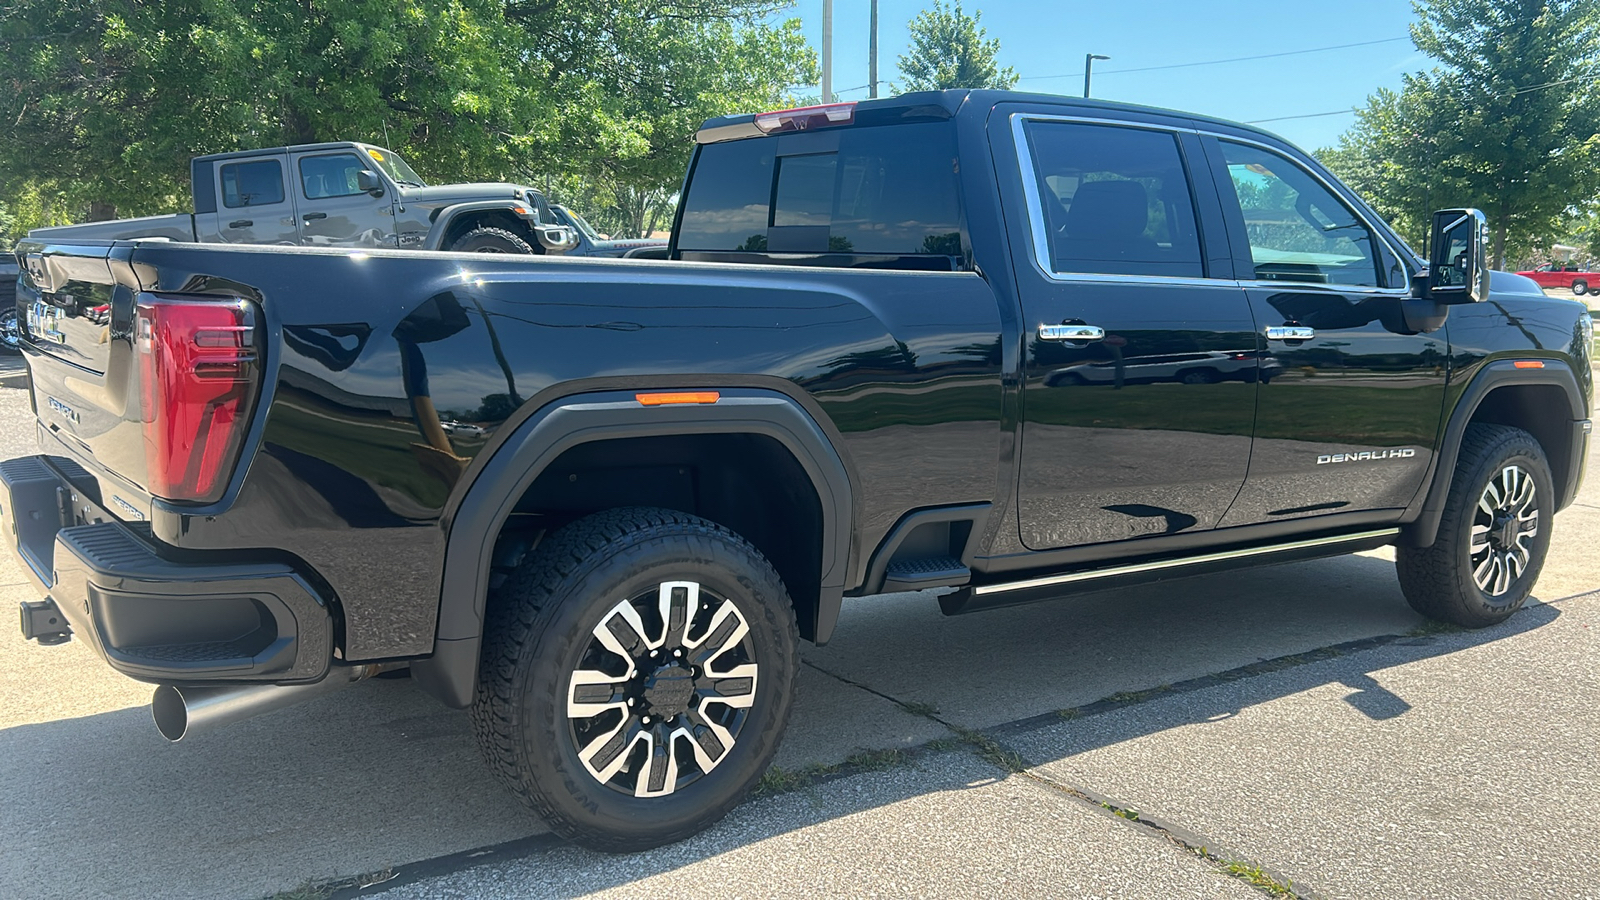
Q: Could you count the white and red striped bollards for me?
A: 0